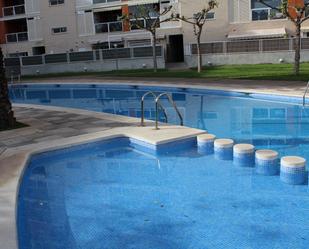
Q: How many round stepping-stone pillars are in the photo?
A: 5